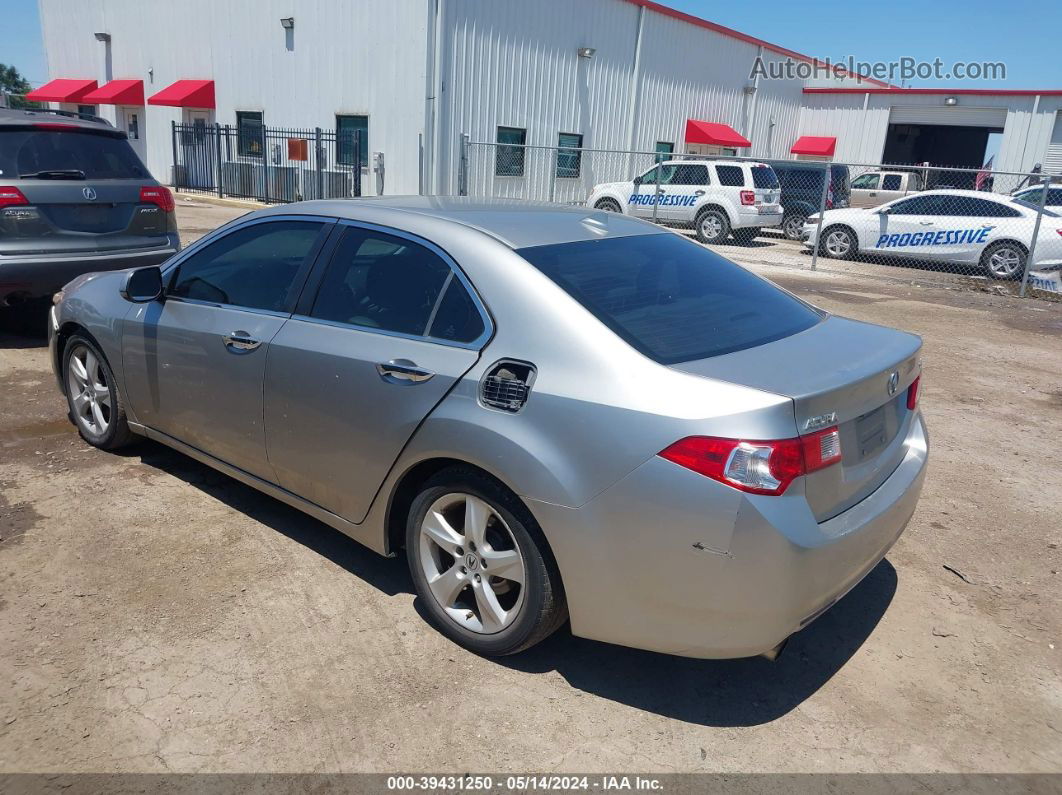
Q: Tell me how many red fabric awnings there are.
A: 5